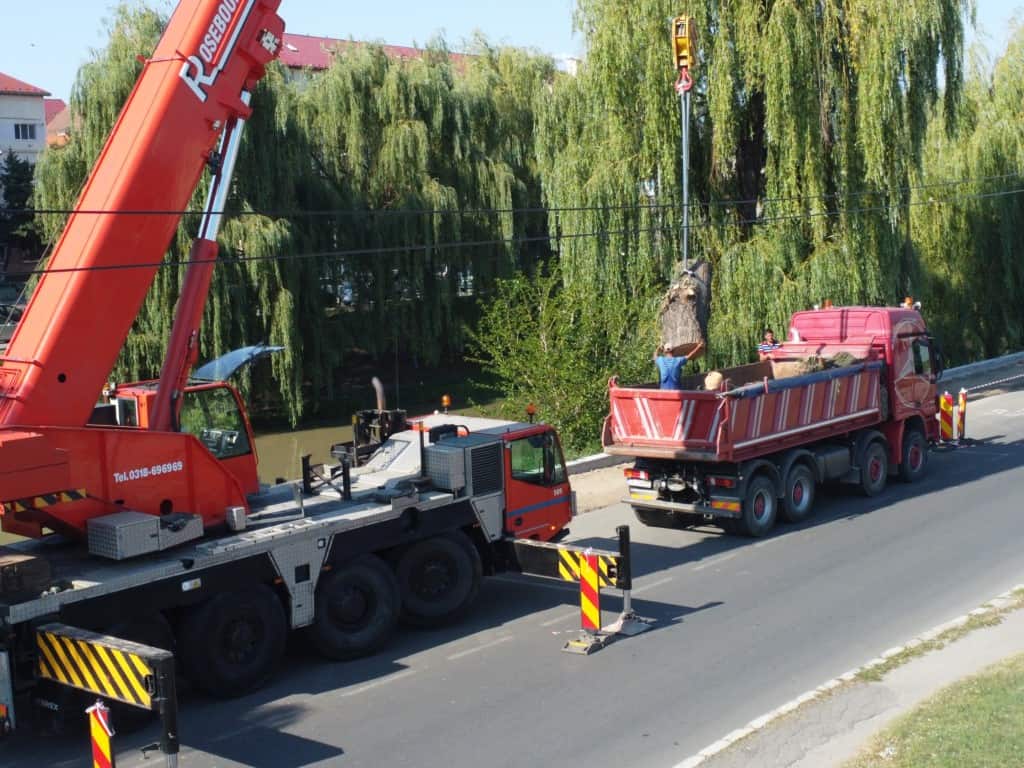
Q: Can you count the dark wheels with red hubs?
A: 4